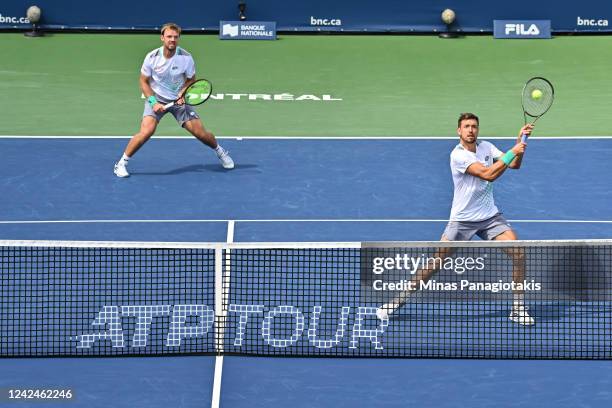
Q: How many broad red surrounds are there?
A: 0